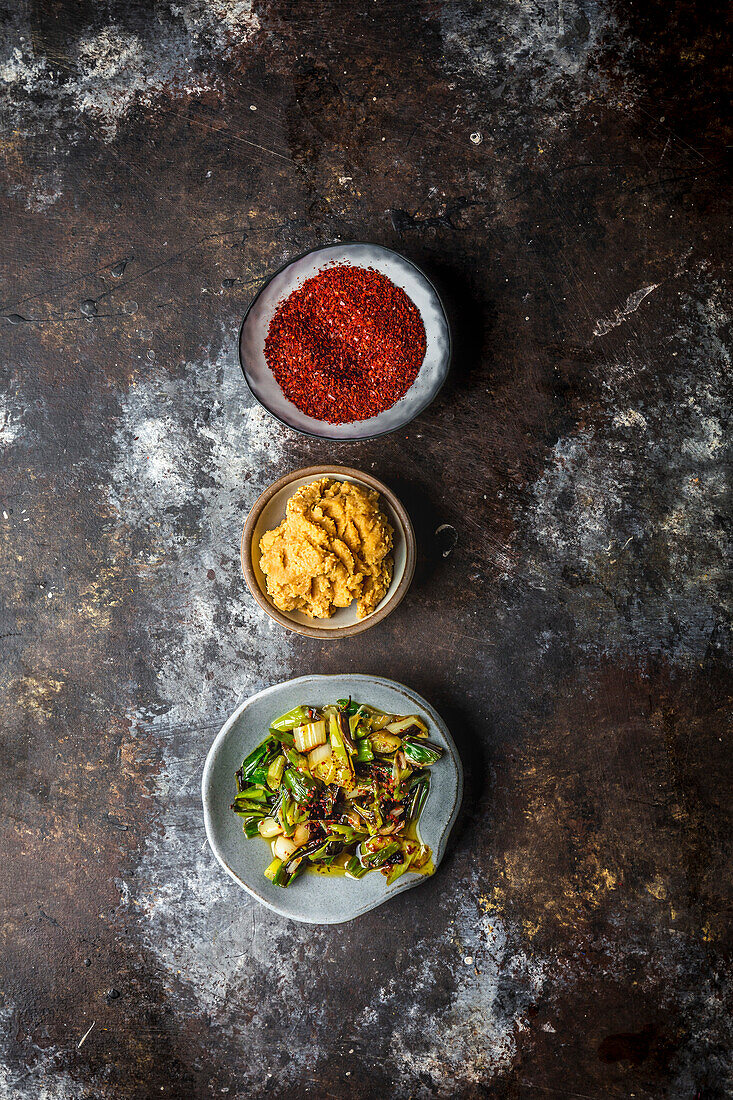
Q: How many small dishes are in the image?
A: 3